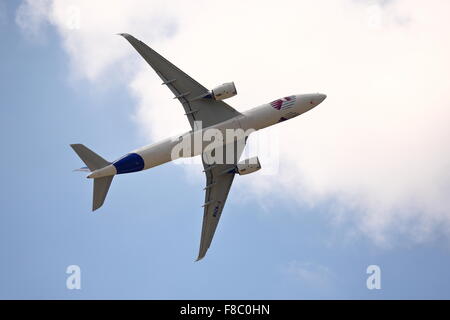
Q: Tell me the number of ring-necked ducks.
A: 0